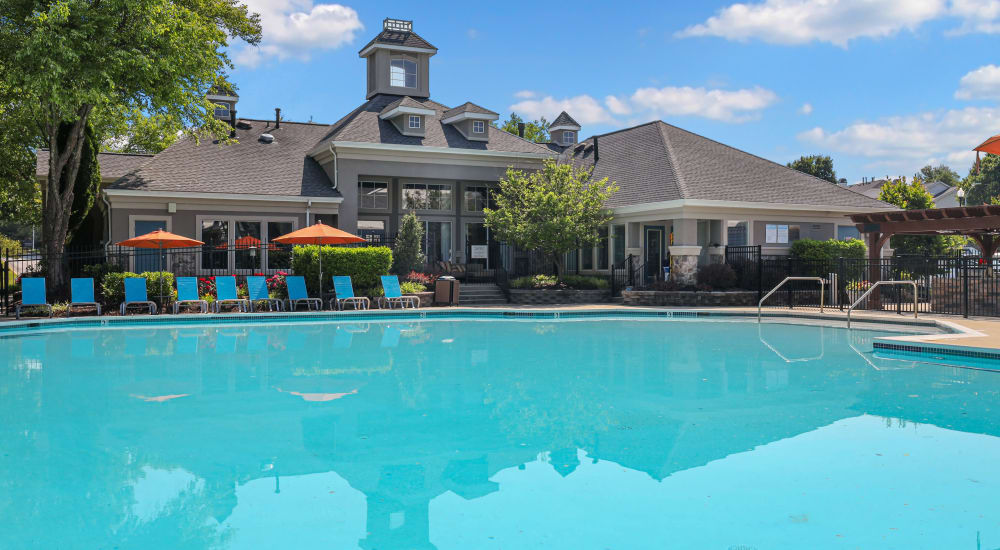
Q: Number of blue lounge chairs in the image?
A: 9